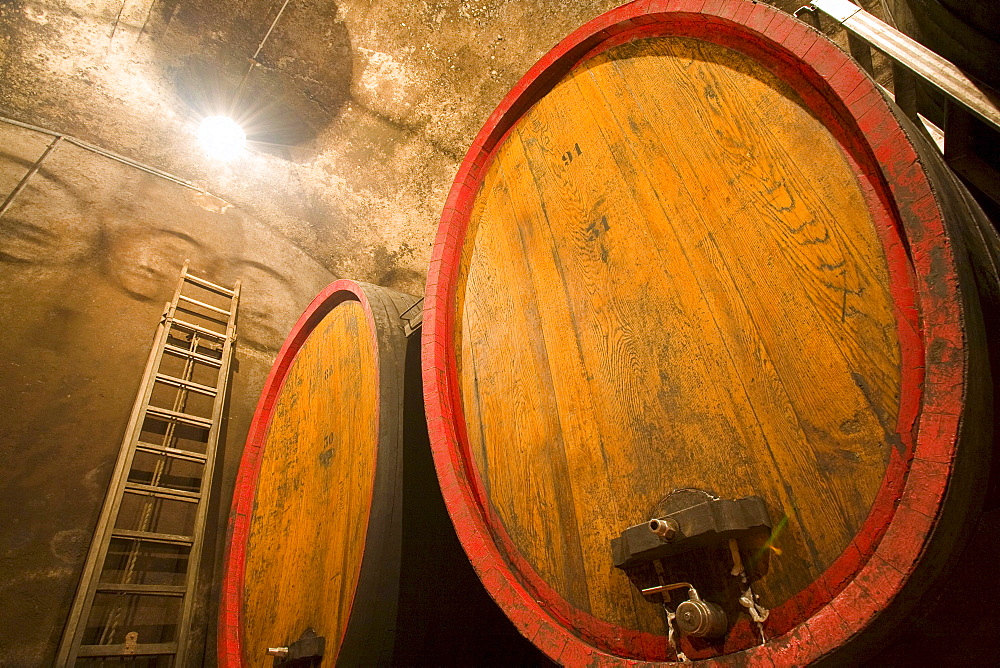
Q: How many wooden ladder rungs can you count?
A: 11